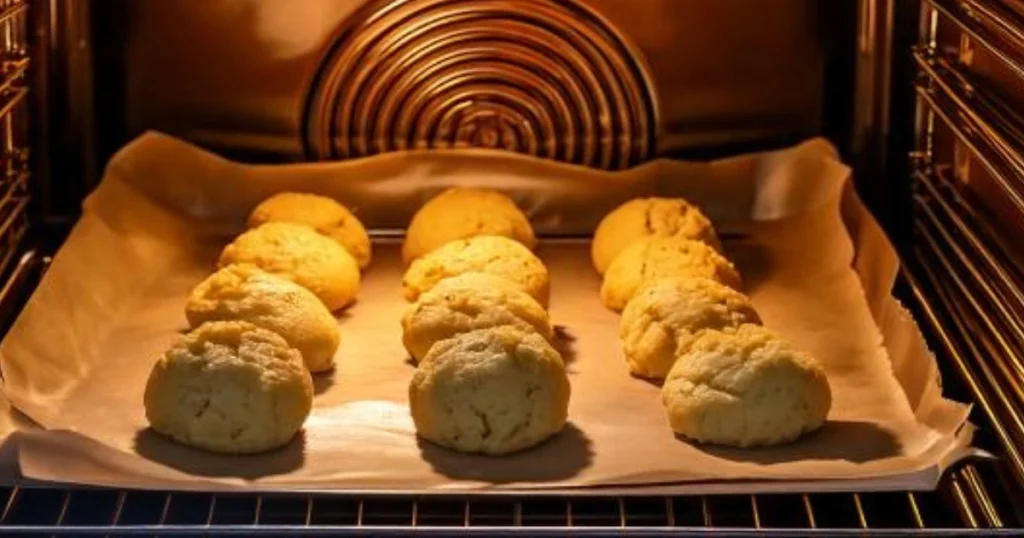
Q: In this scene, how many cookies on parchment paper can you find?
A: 12